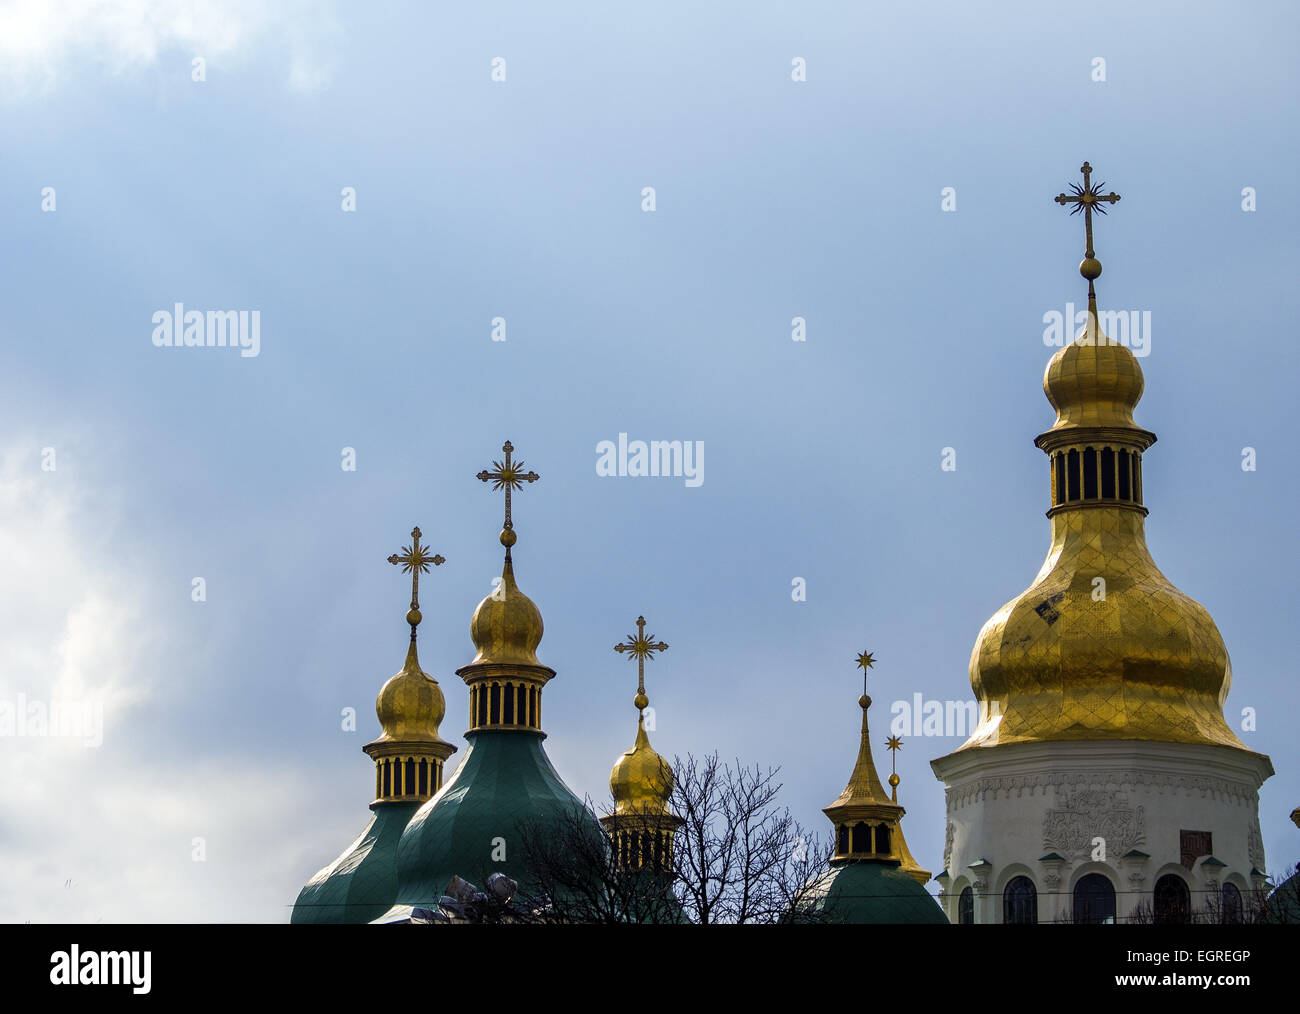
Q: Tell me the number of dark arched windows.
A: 5